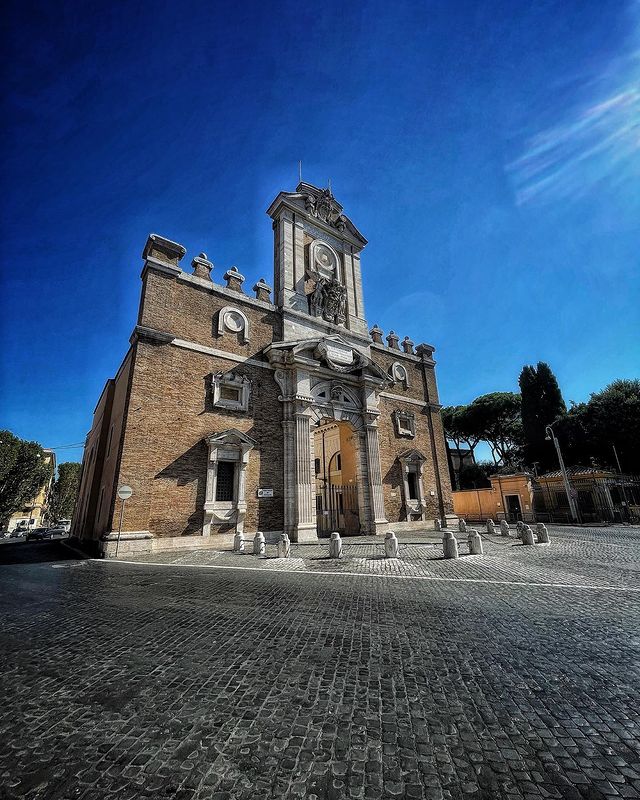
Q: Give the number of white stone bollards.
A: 14